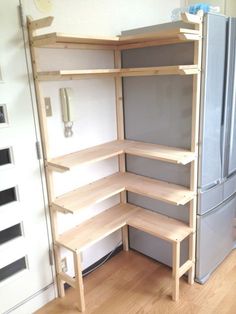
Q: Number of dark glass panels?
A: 5